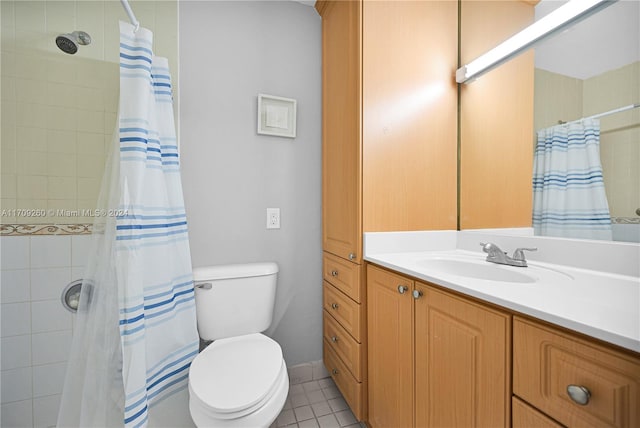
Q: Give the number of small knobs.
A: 8